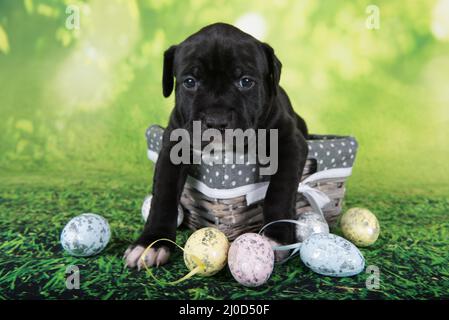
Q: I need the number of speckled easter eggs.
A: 7